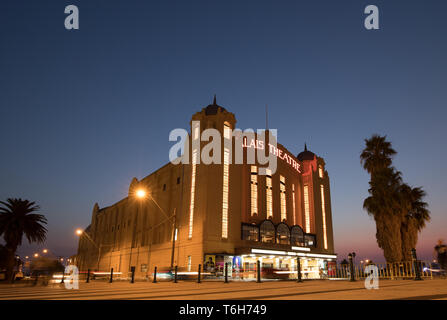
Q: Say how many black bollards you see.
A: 12